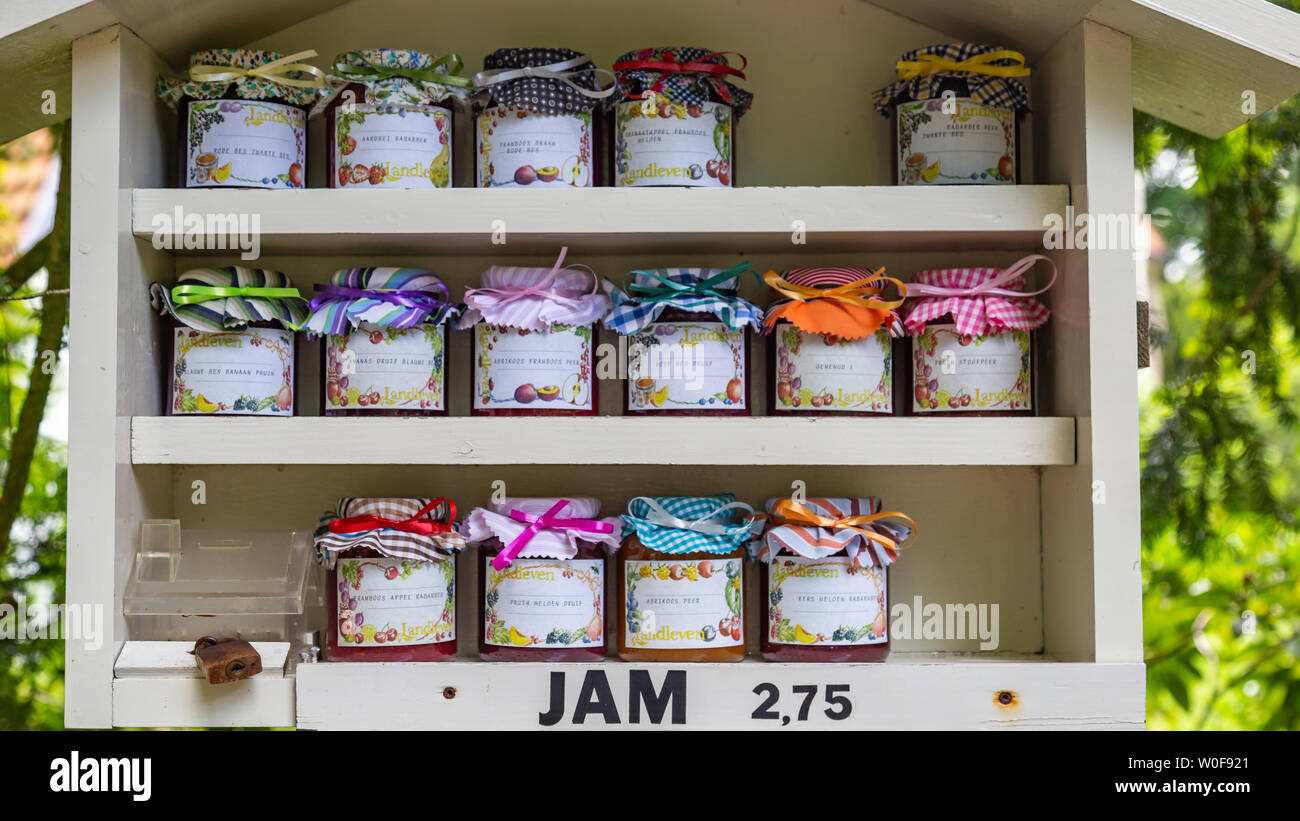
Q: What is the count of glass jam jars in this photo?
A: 15